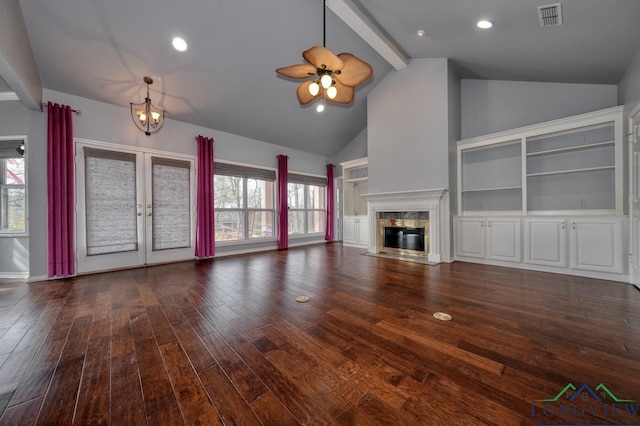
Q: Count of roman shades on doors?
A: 2